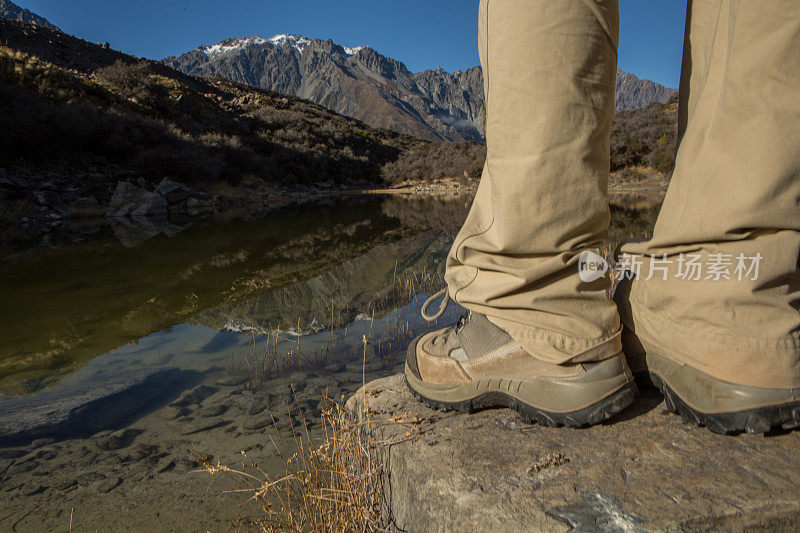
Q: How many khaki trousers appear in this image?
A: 1